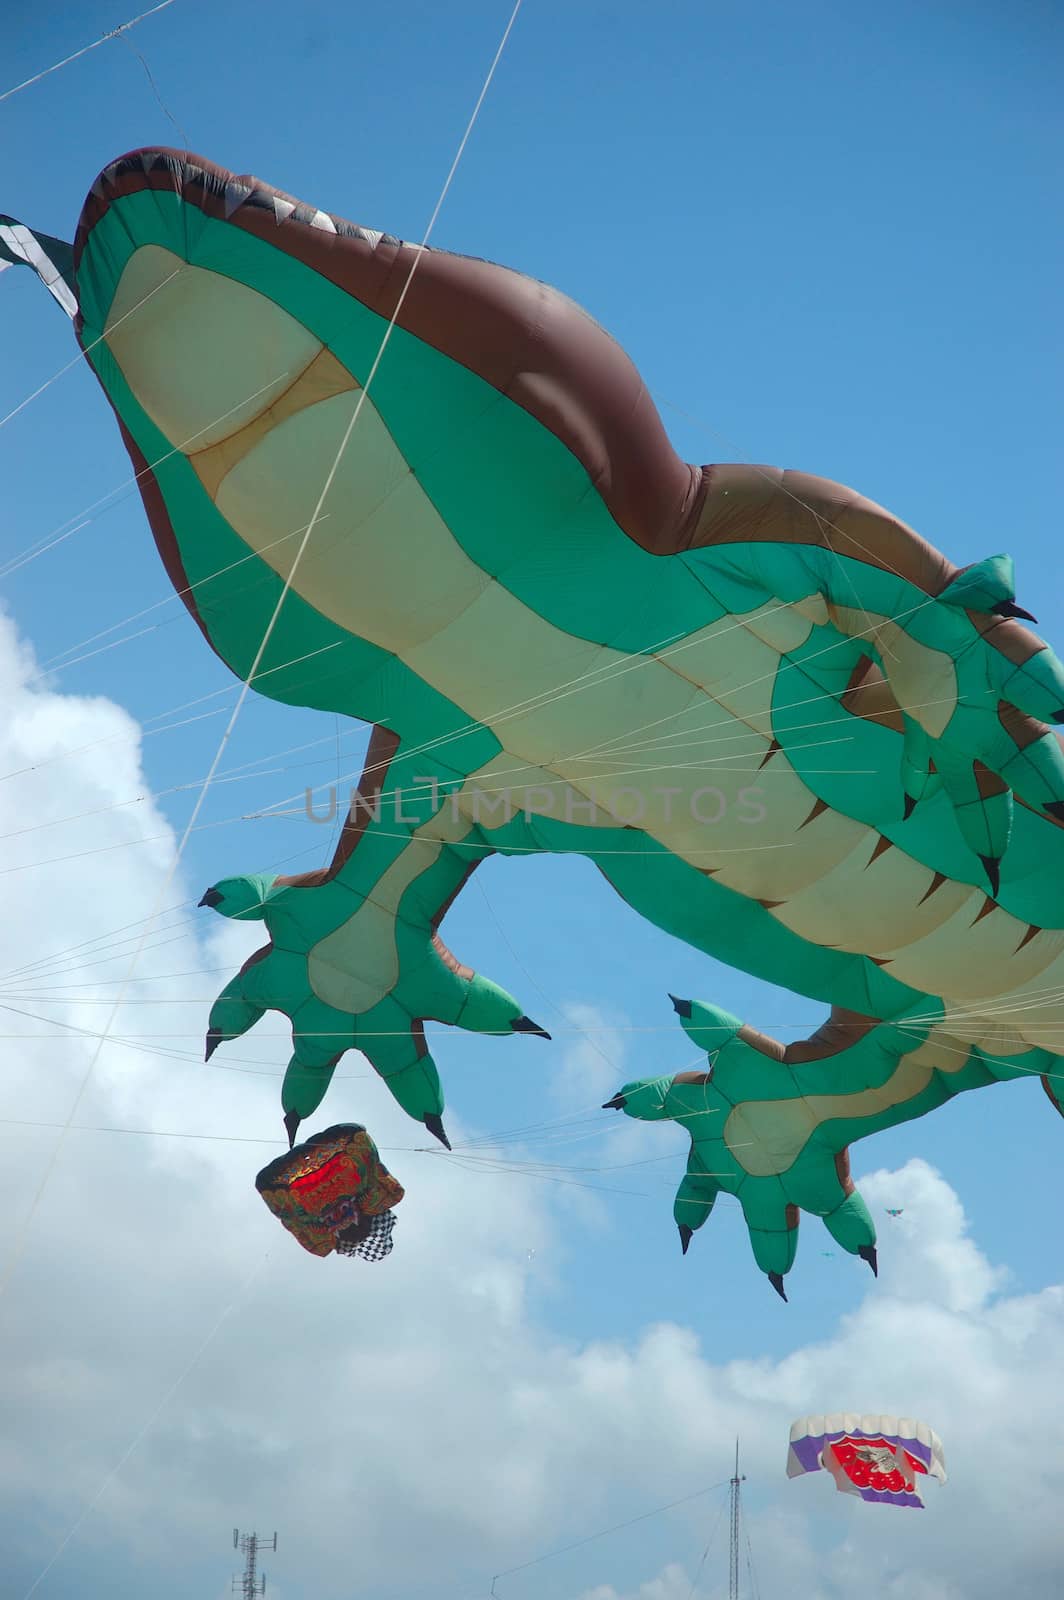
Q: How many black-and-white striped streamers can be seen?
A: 1